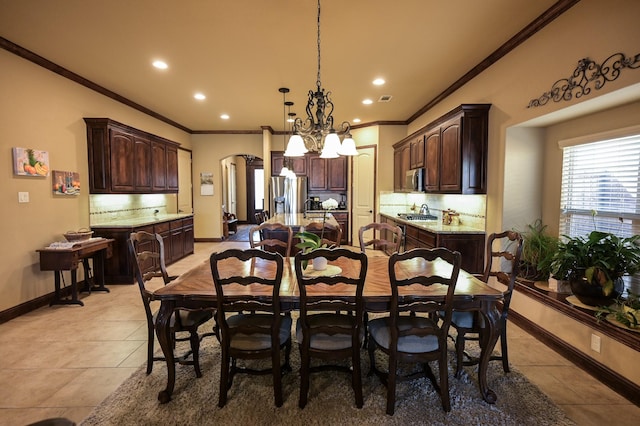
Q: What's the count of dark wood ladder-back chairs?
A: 8